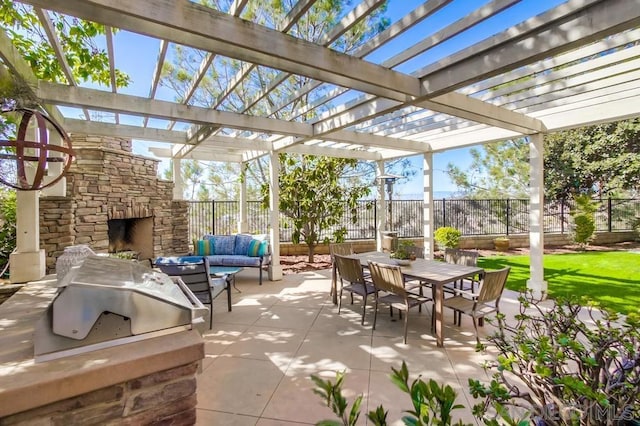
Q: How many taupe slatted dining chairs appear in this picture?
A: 6